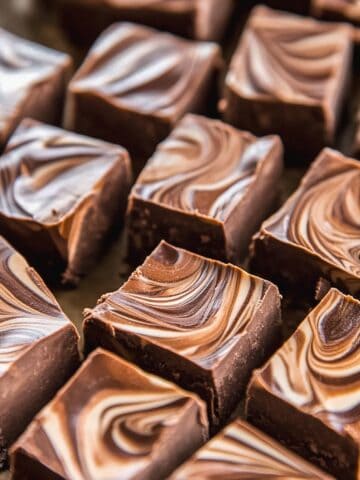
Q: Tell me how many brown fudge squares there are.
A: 13